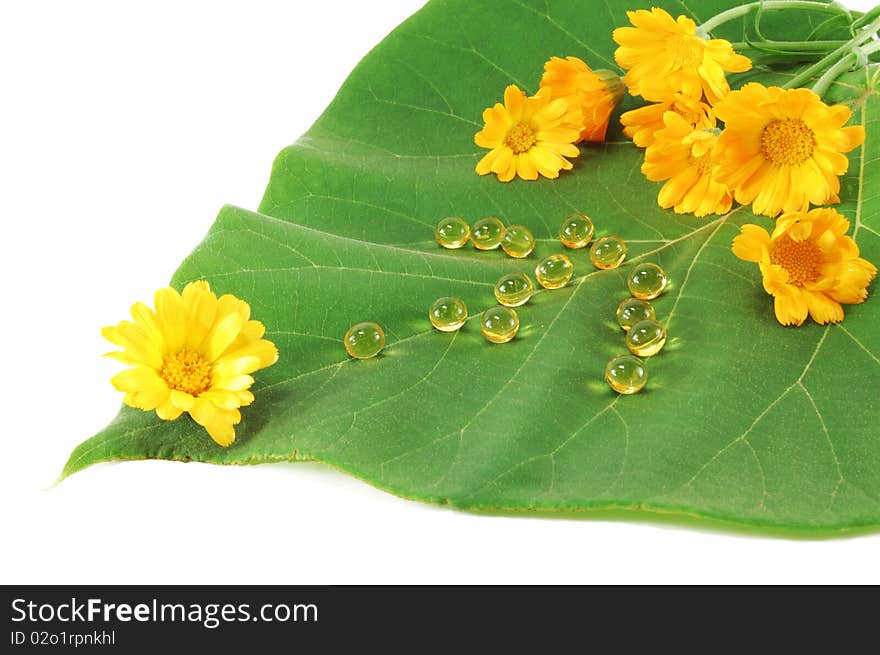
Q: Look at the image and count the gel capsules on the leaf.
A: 14